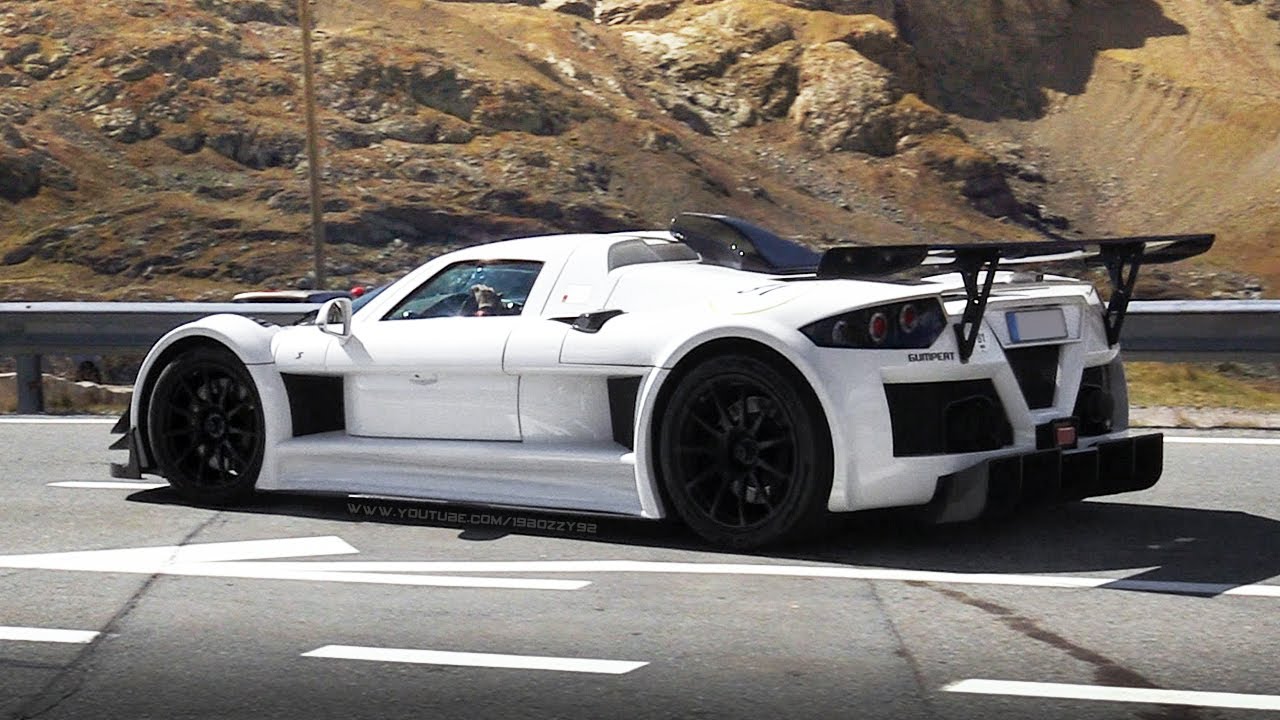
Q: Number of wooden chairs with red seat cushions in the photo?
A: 0